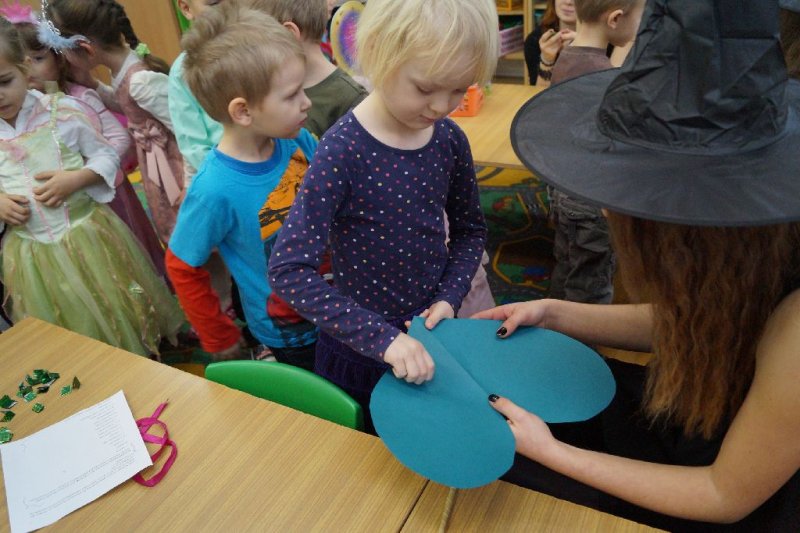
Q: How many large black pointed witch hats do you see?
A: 1